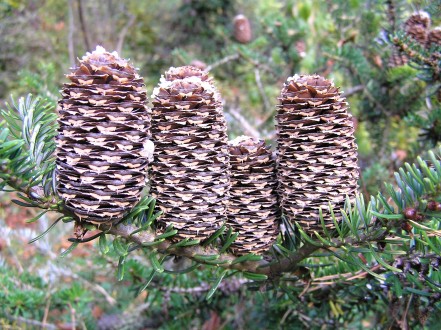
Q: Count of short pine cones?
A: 1